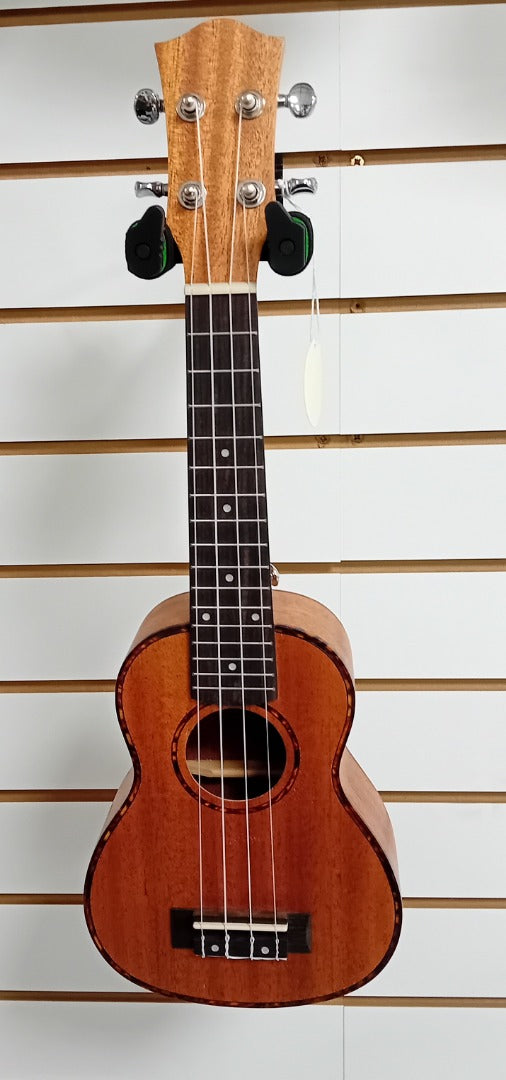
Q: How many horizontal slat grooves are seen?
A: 9